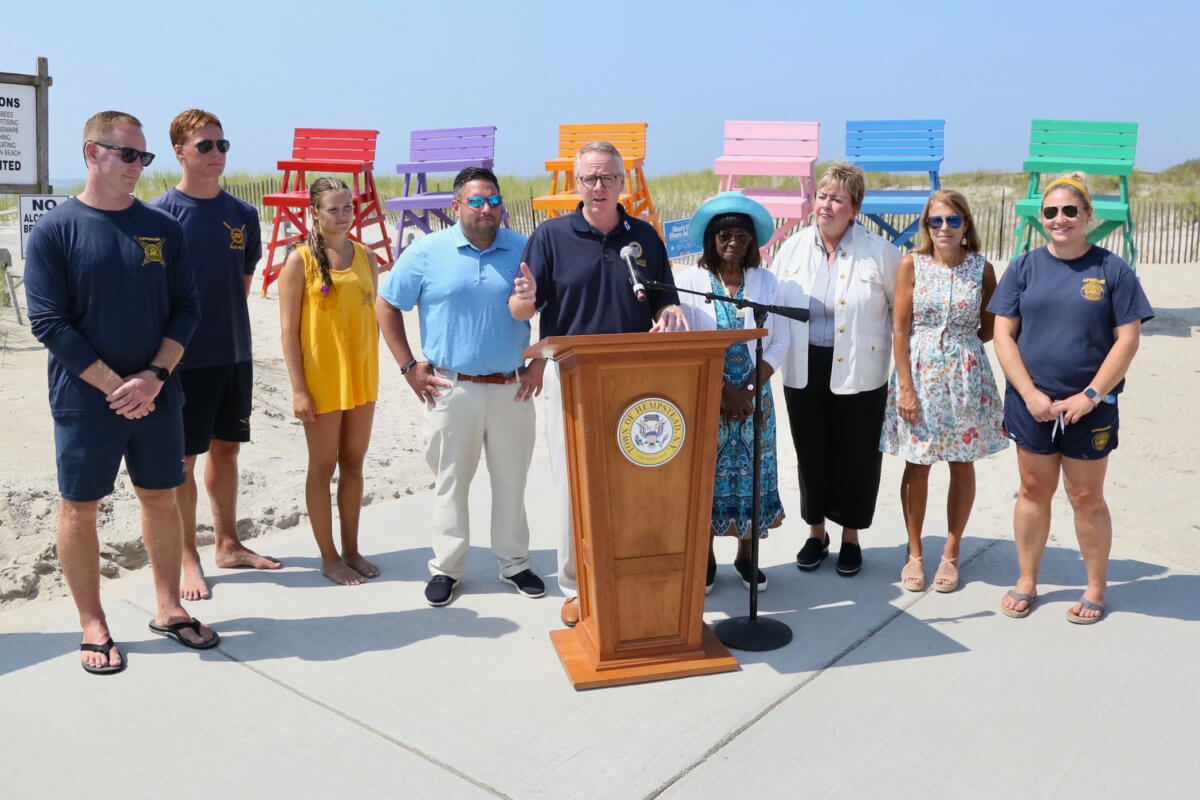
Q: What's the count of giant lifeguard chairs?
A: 6